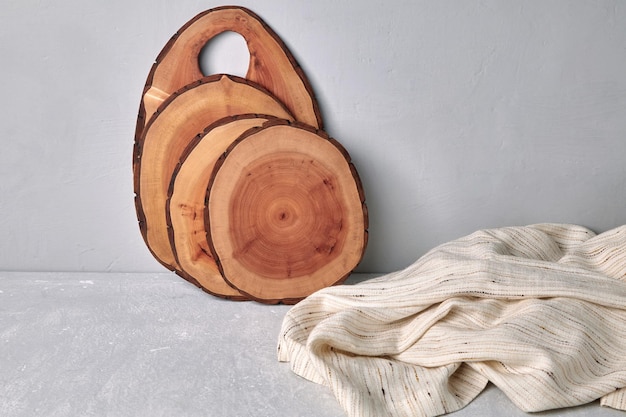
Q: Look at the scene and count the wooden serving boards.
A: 4